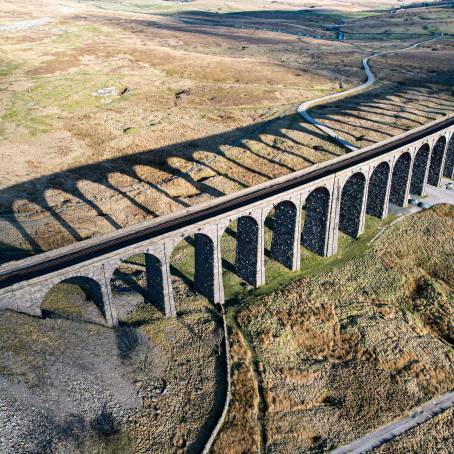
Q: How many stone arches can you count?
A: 12